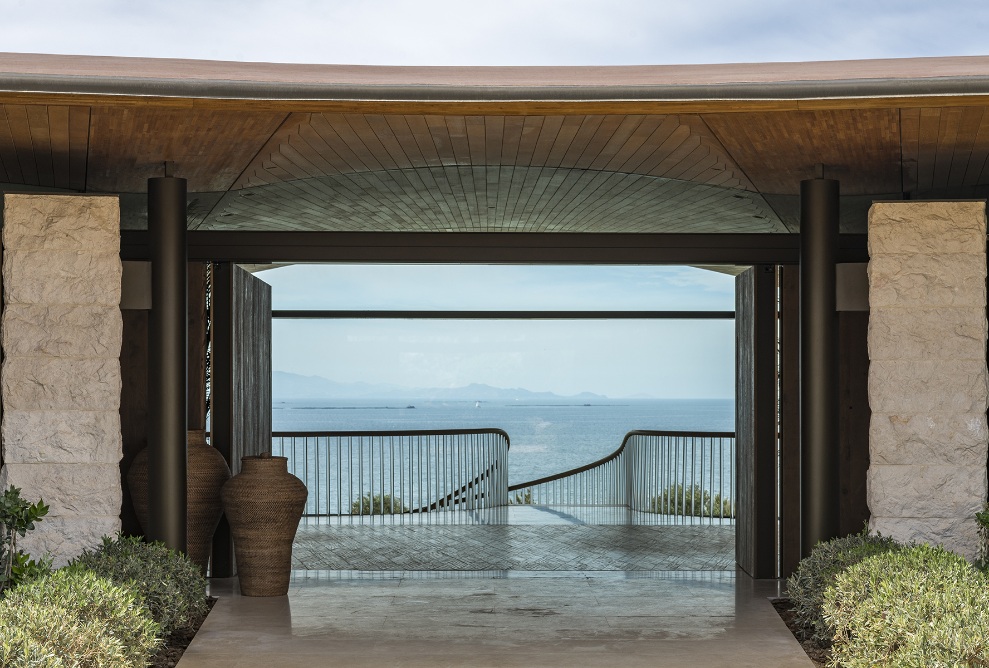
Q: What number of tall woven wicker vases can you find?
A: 2